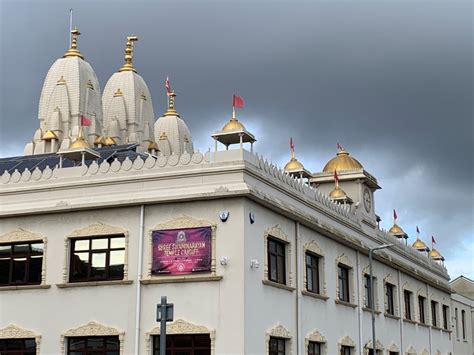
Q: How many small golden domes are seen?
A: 7